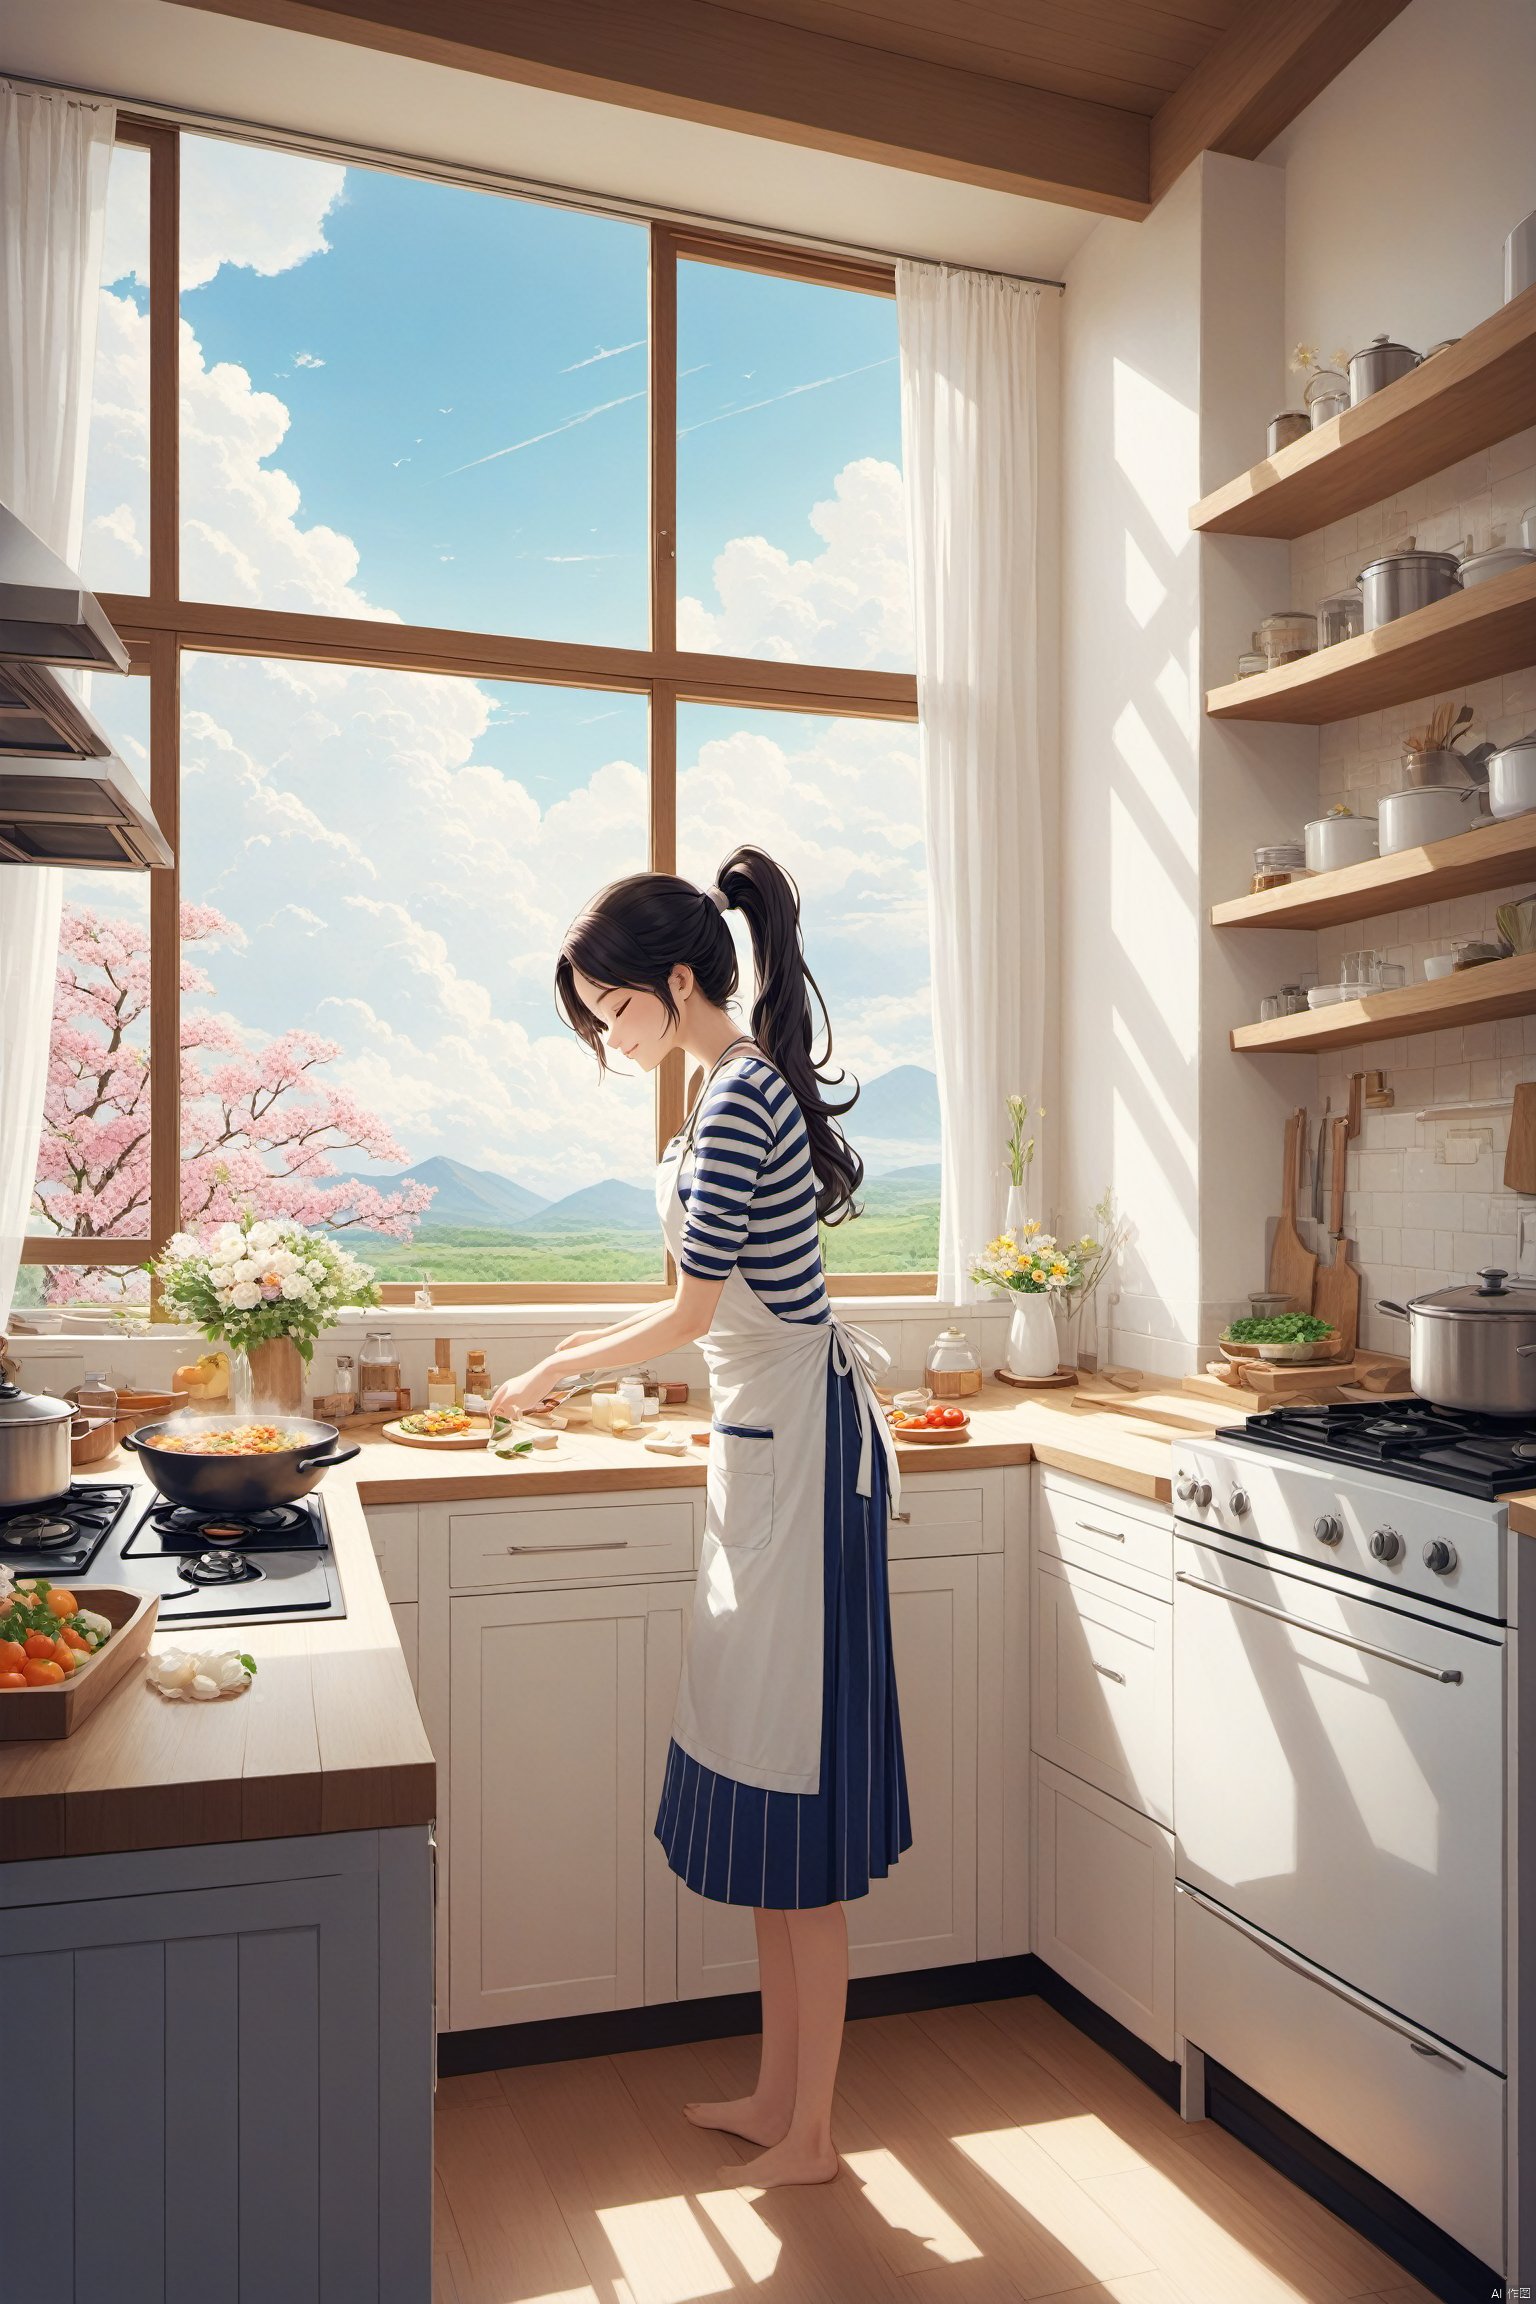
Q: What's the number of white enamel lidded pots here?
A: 3